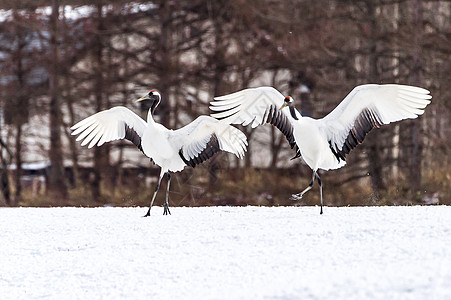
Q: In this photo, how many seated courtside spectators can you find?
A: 0